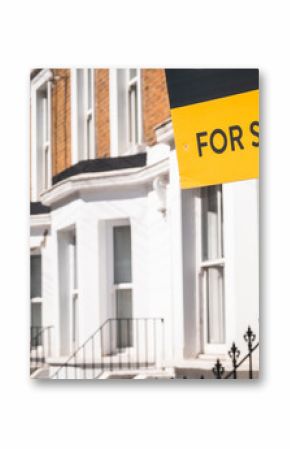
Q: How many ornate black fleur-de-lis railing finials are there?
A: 3